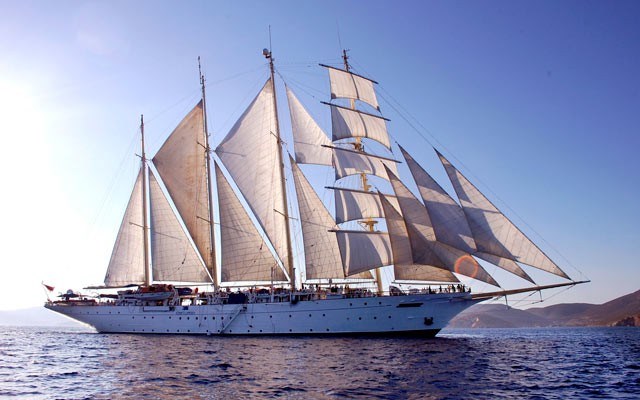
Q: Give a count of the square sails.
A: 5